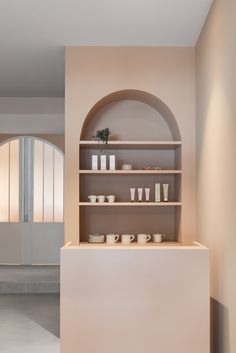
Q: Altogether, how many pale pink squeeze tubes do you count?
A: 3